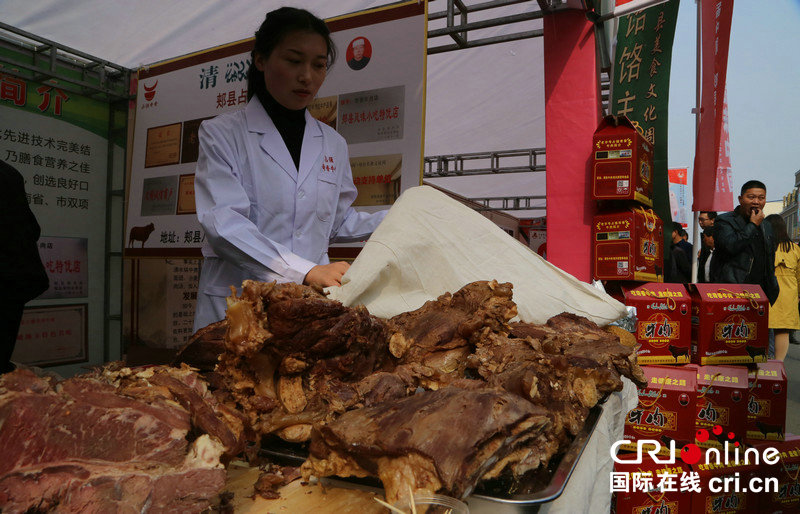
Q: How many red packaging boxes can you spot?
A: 10